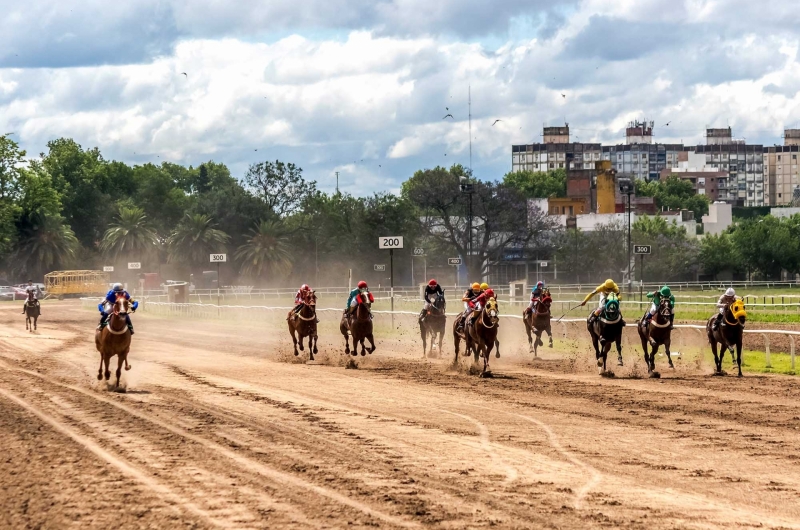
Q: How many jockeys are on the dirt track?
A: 12